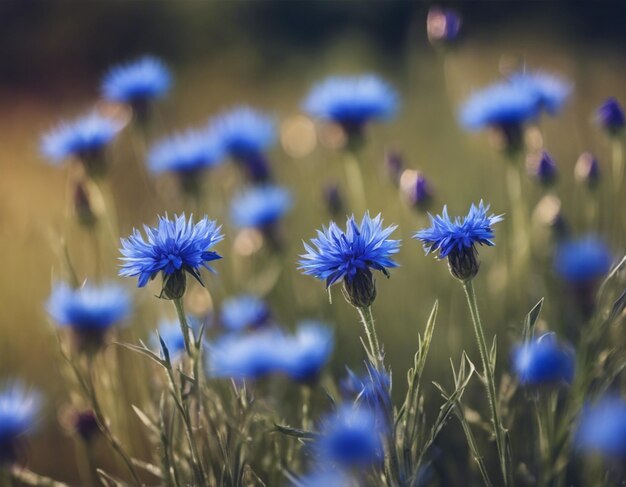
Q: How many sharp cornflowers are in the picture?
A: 3